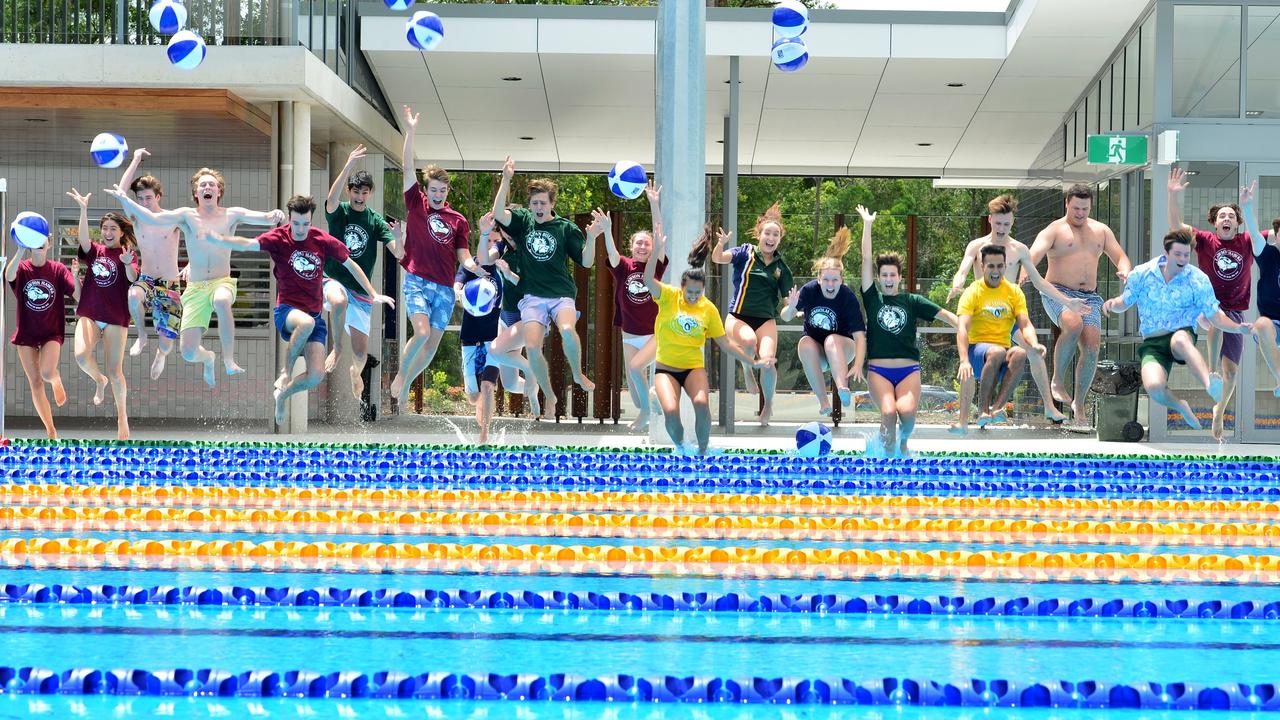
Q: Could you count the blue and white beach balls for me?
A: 11